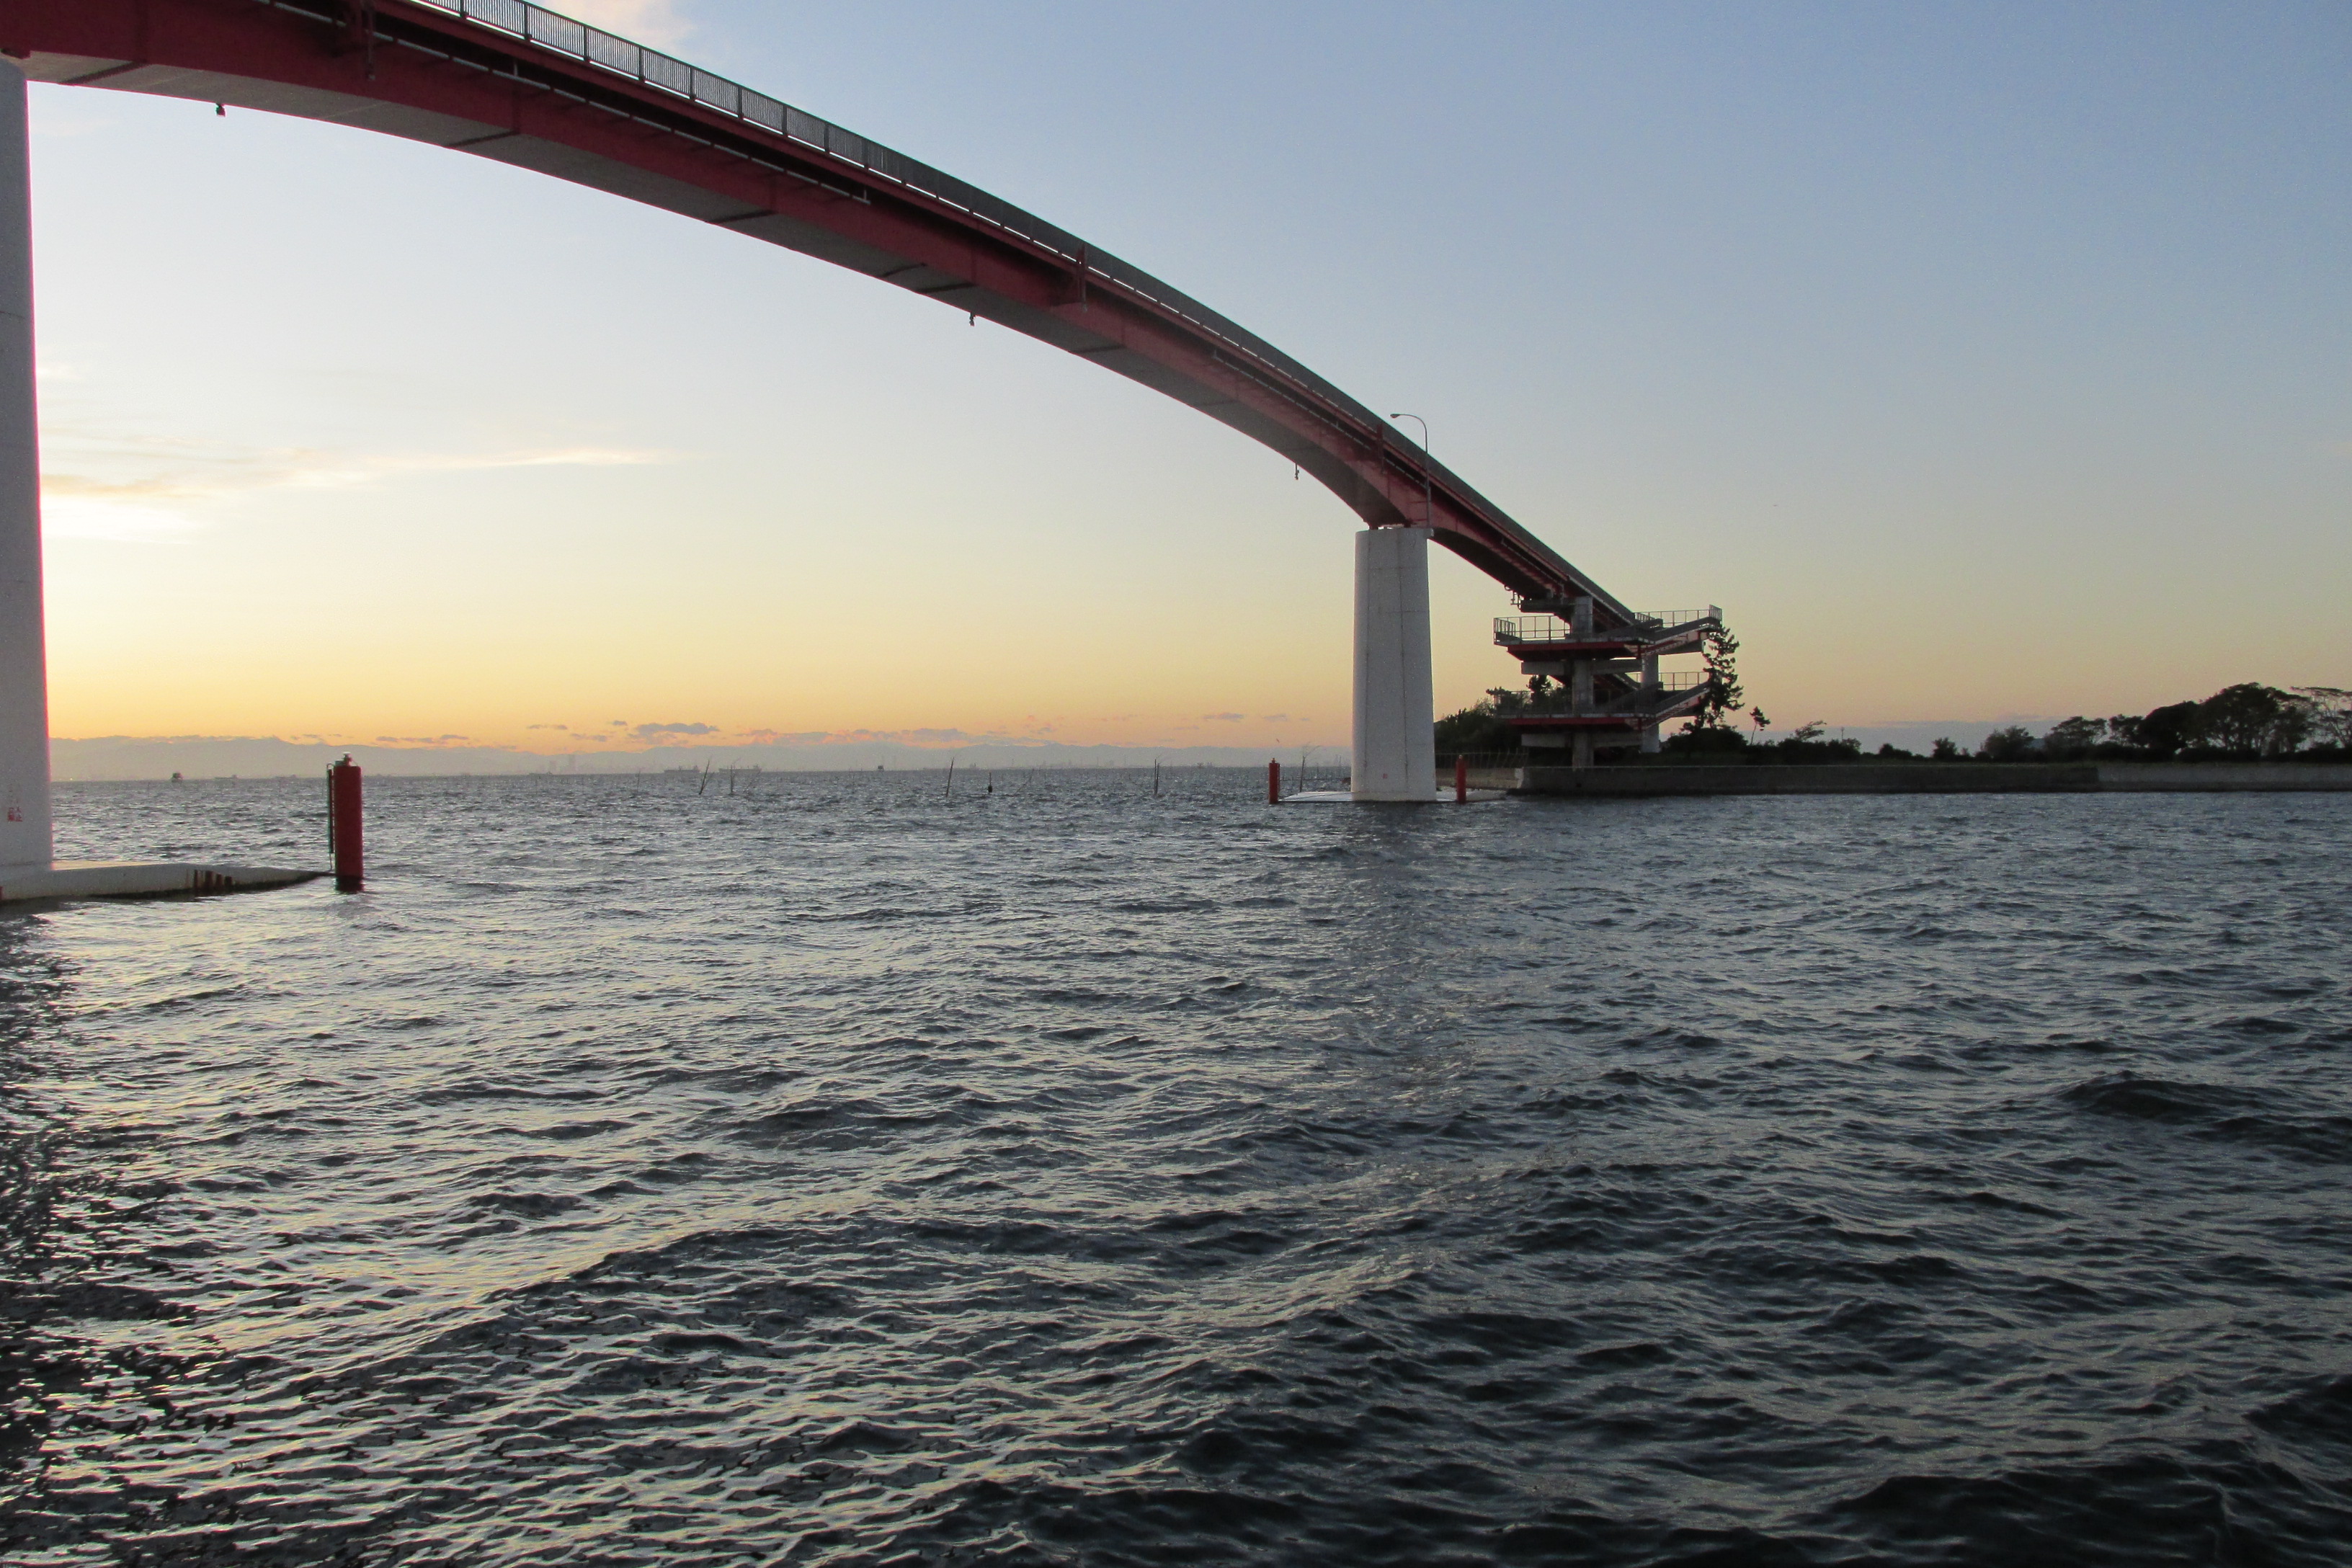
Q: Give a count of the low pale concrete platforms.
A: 2